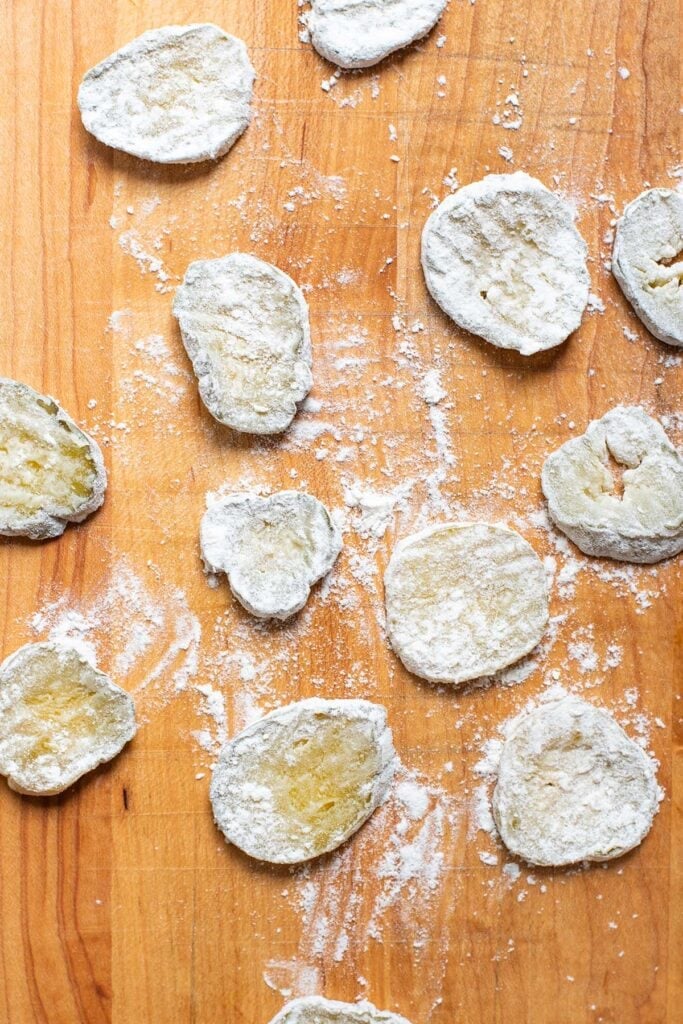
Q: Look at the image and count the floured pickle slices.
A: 13